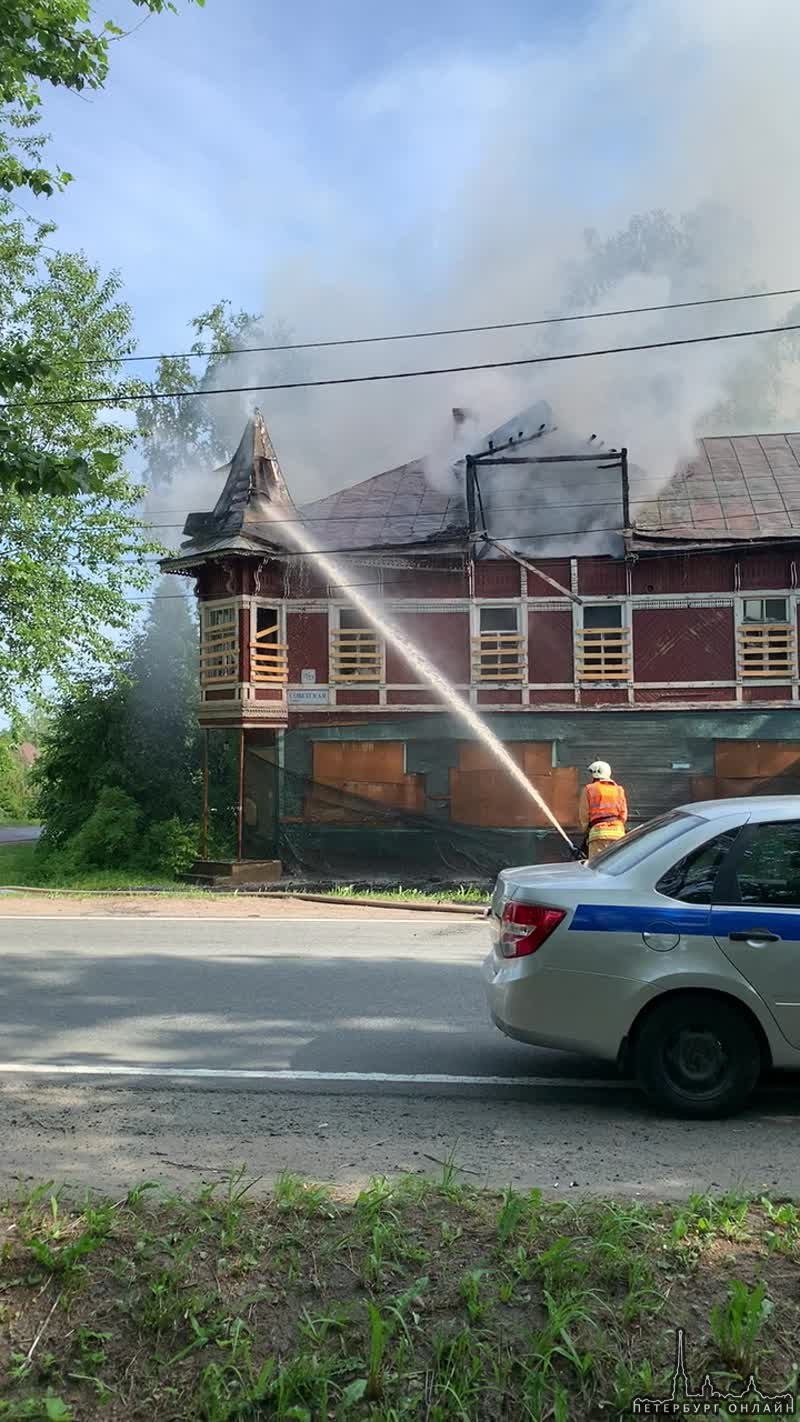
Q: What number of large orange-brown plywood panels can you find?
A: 3